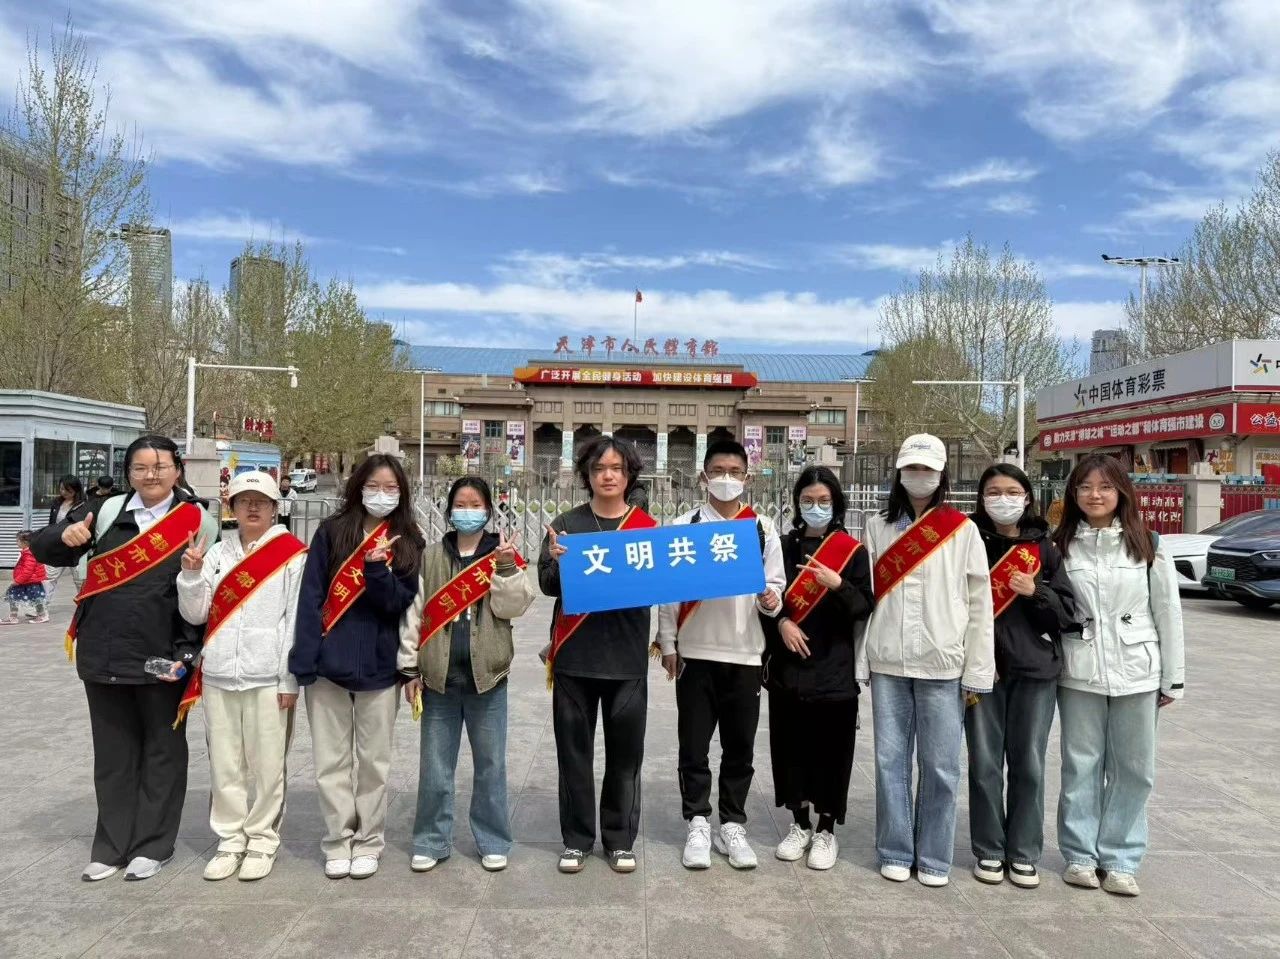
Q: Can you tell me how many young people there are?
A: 10